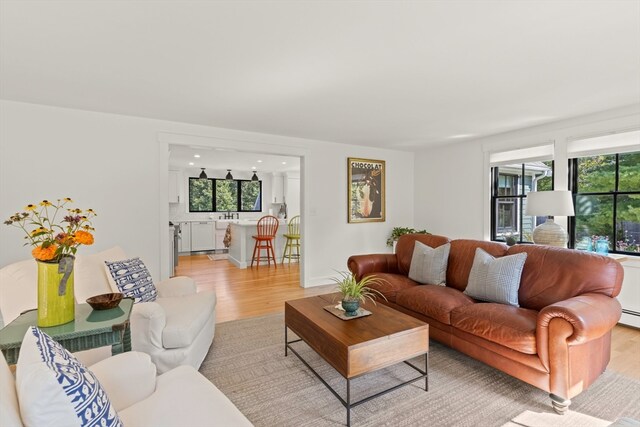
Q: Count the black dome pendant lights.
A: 3